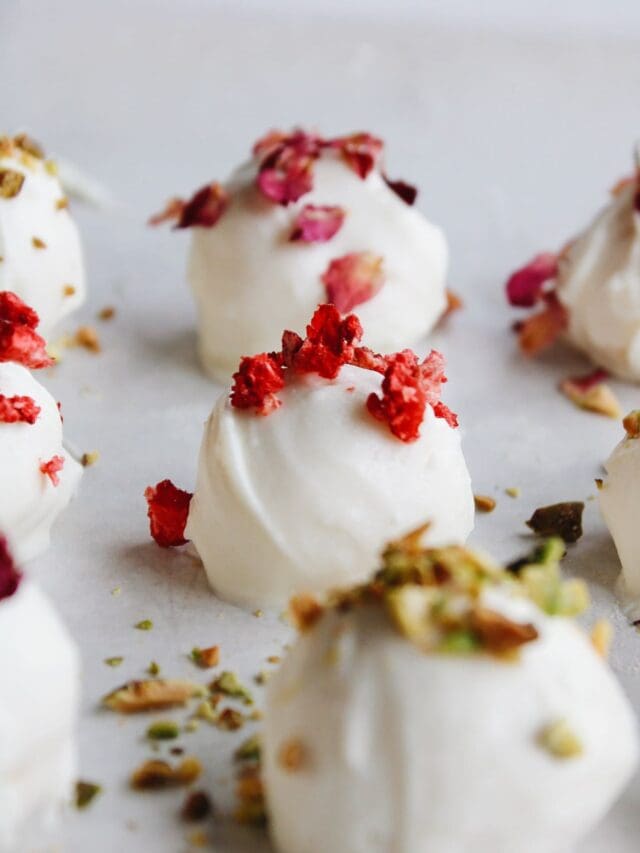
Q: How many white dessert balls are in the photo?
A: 8